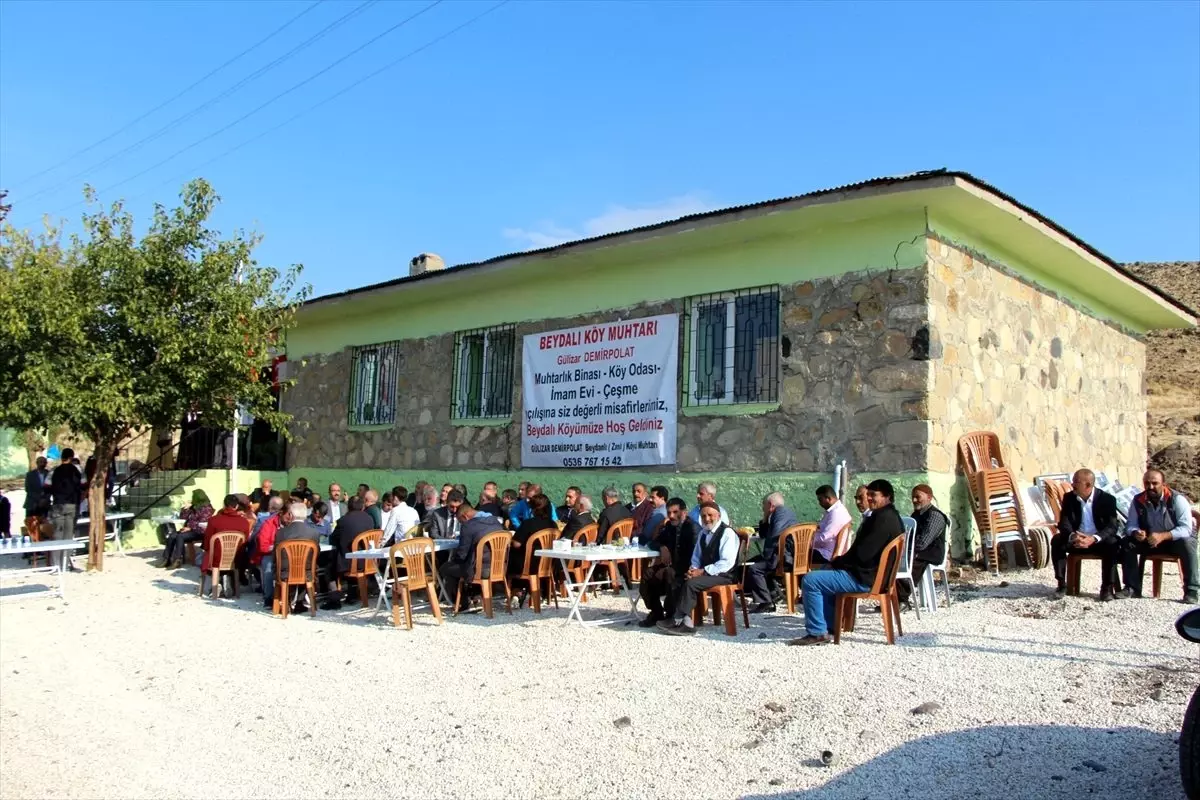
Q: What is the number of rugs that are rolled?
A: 0